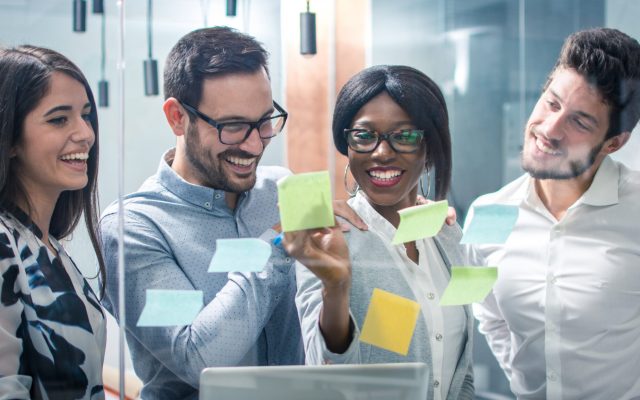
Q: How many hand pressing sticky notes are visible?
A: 1